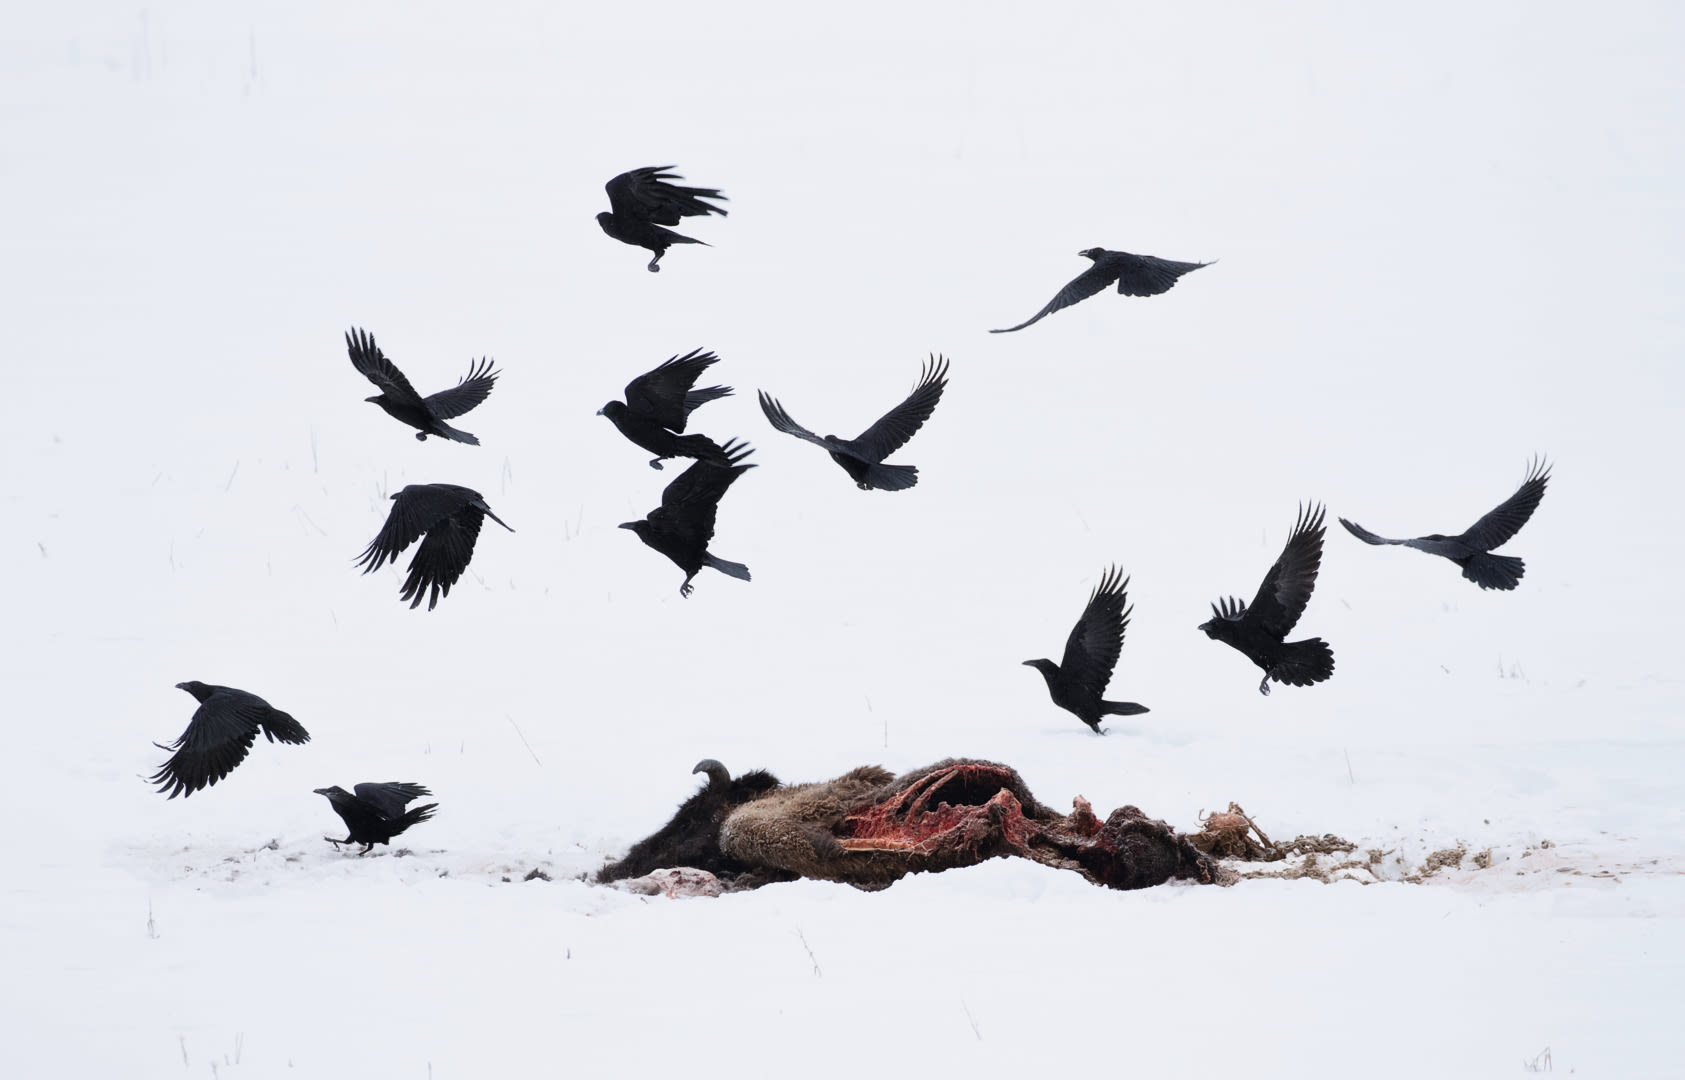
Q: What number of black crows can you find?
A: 12